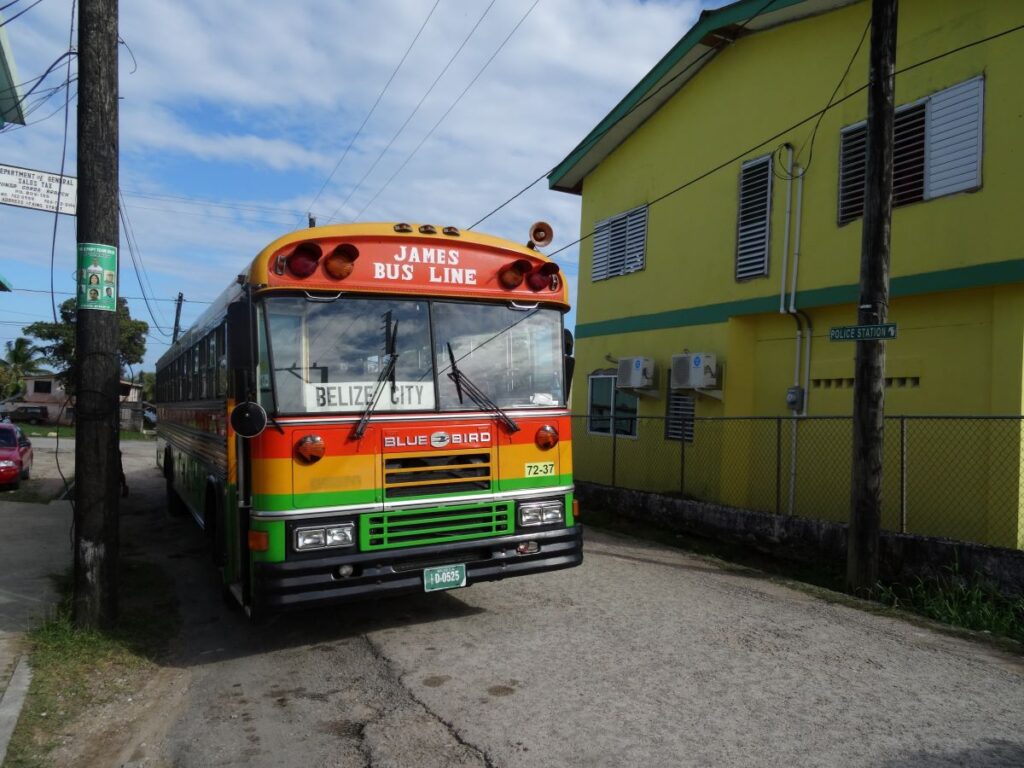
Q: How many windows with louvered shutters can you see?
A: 4